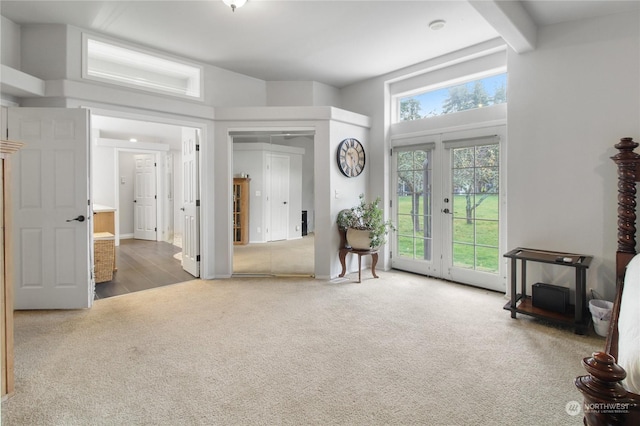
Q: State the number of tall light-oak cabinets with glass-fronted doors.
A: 1